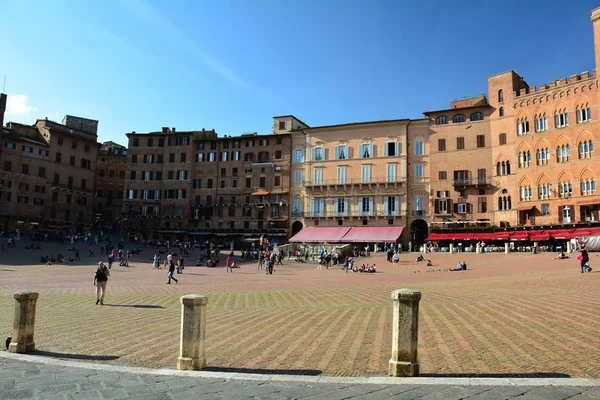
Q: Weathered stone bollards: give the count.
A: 3